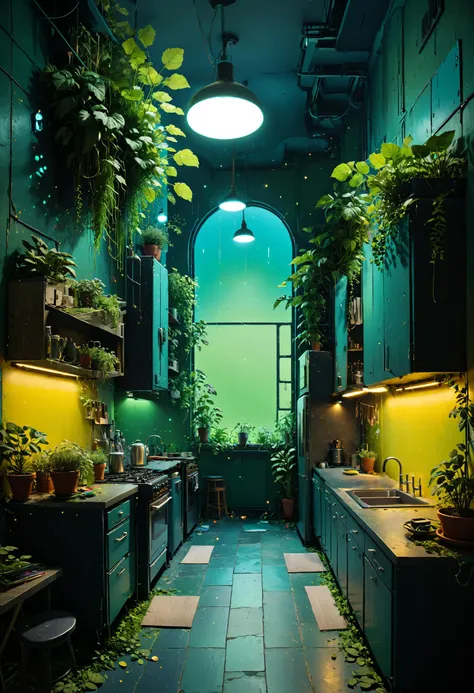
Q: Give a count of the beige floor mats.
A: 4